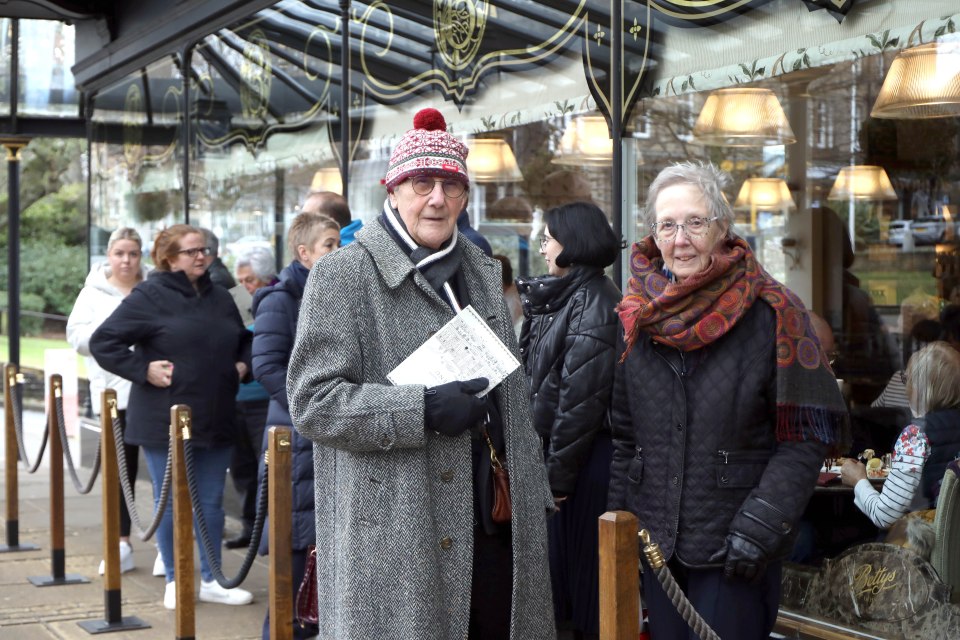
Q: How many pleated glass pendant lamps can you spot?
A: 7